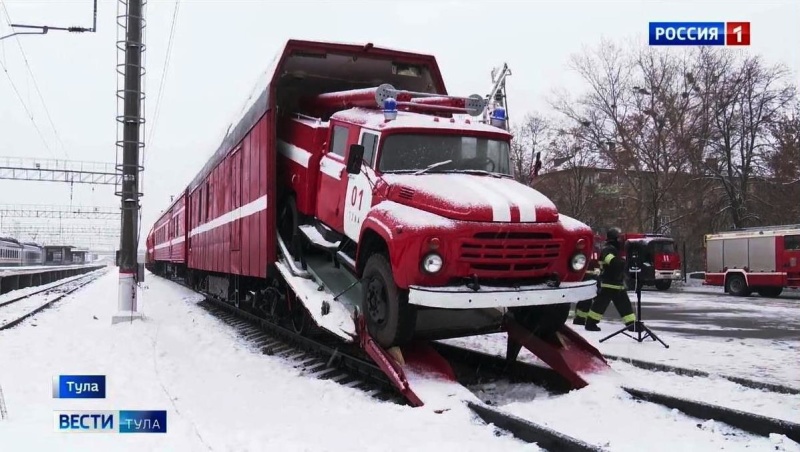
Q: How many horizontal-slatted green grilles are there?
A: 0